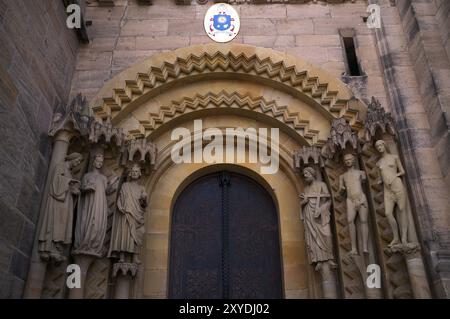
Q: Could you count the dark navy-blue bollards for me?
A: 0